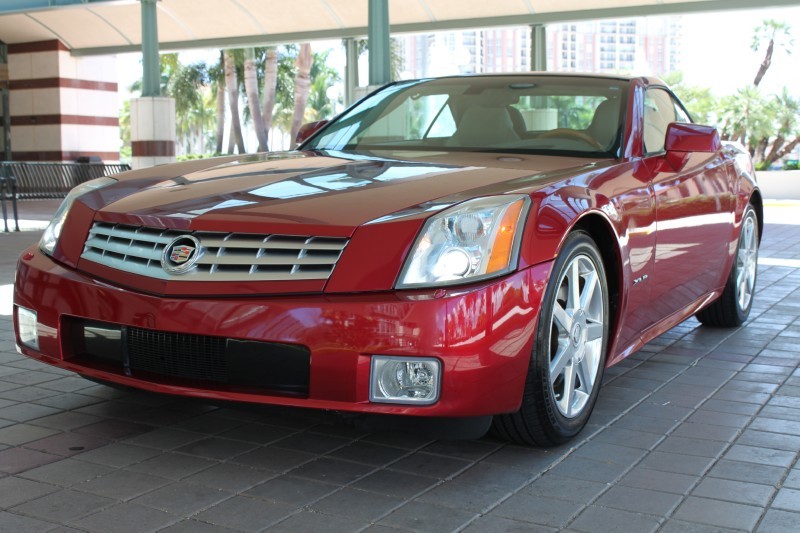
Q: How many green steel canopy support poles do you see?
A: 4